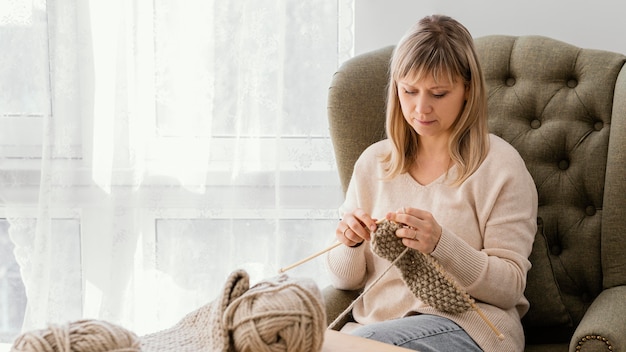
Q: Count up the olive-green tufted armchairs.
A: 1